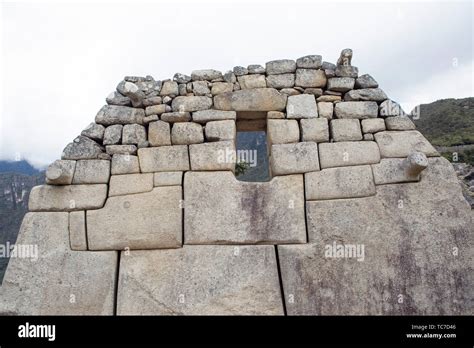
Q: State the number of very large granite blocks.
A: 5